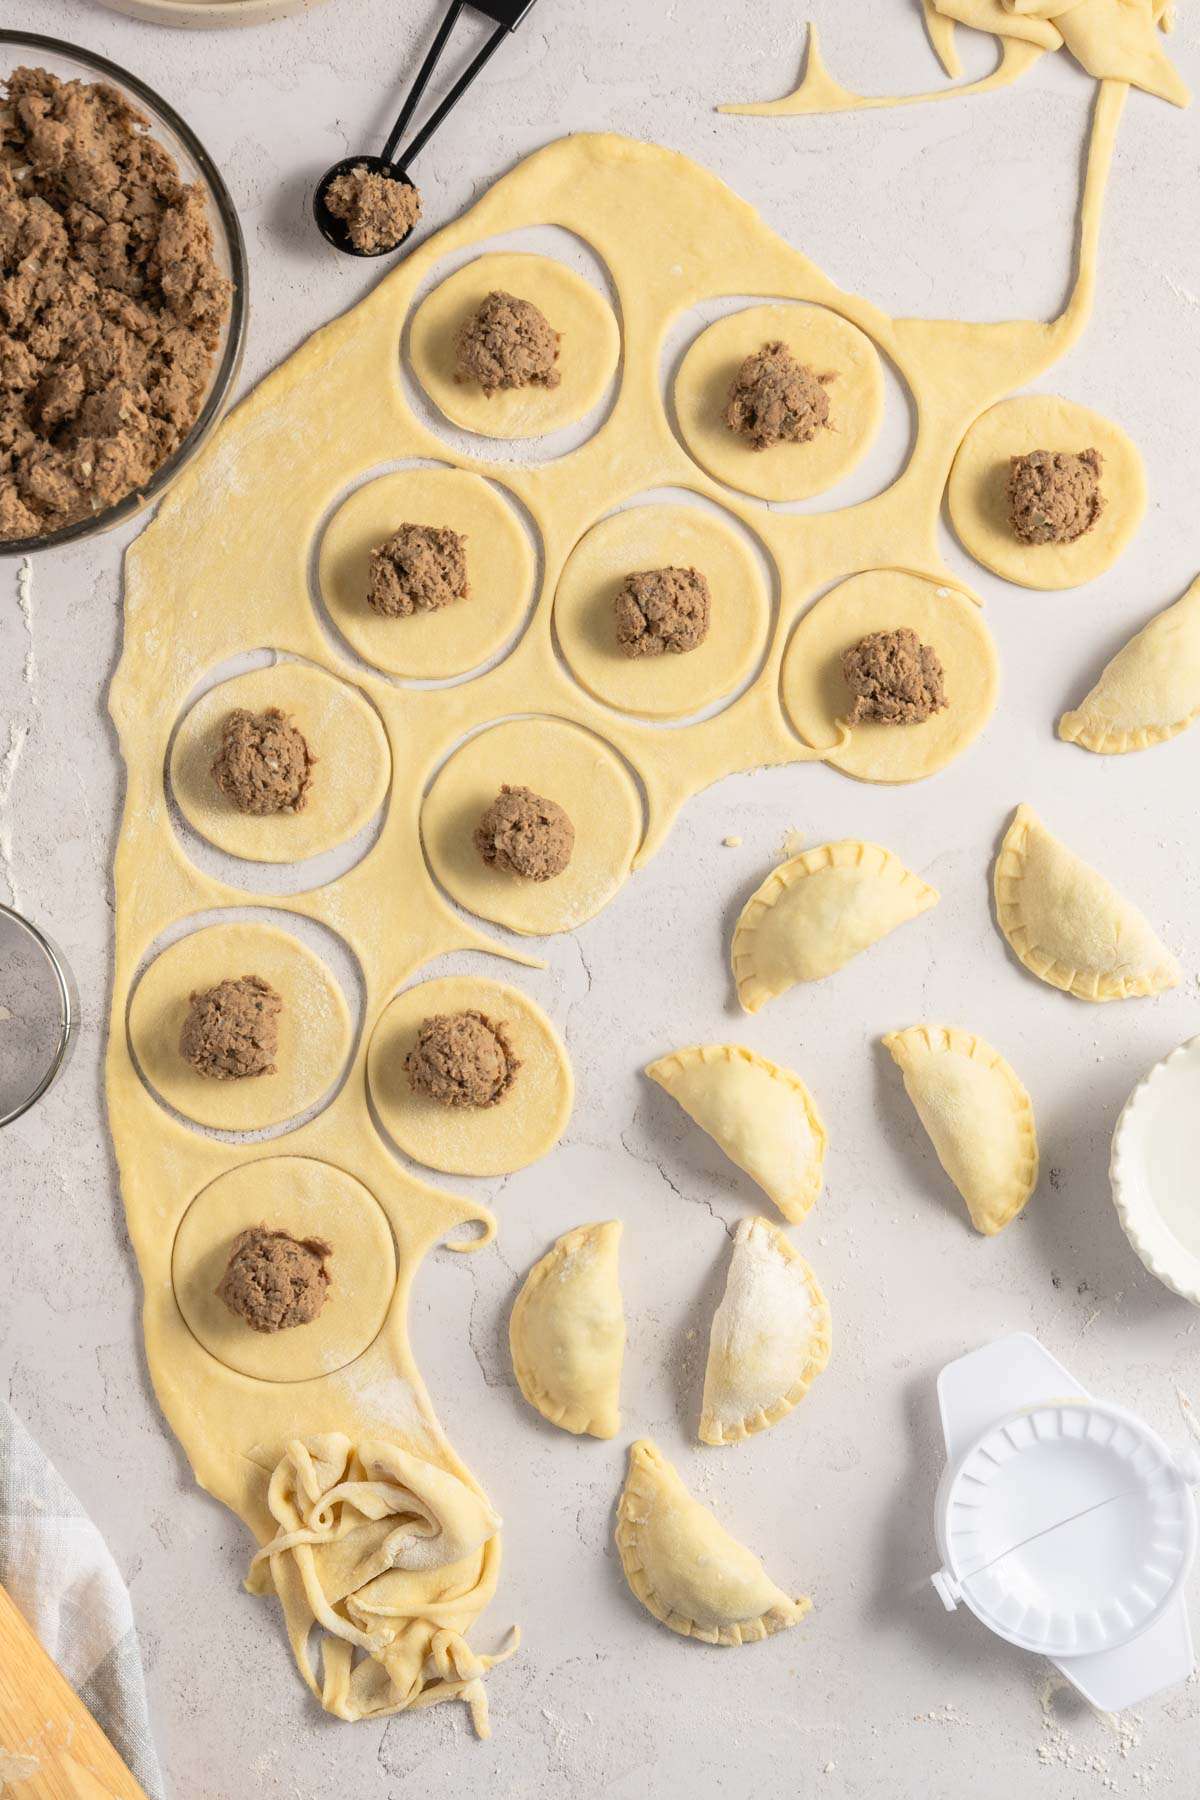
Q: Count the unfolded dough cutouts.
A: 11